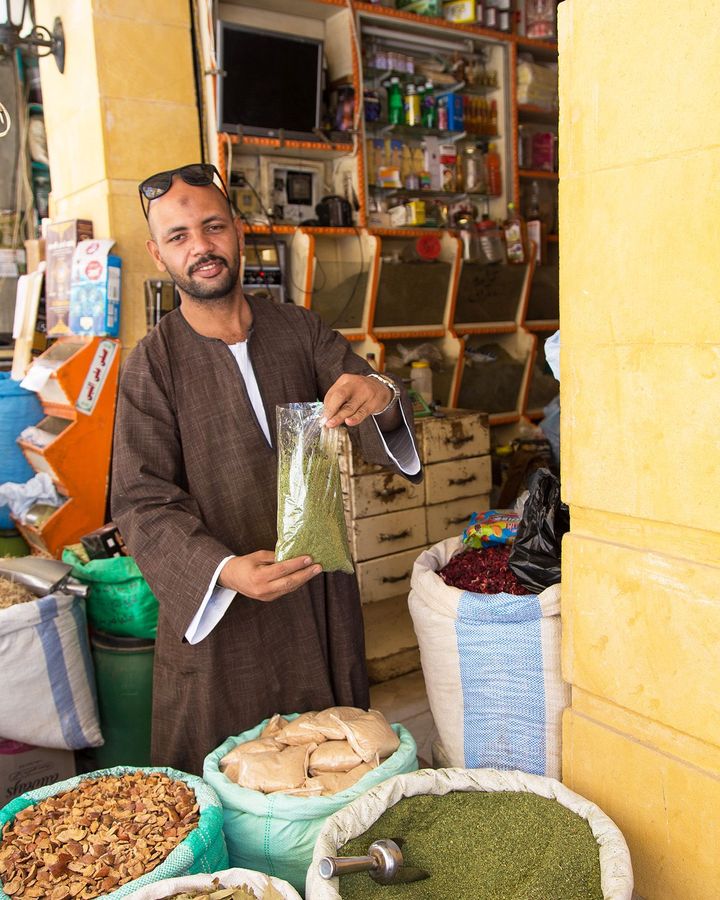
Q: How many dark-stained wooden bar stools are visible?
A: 0